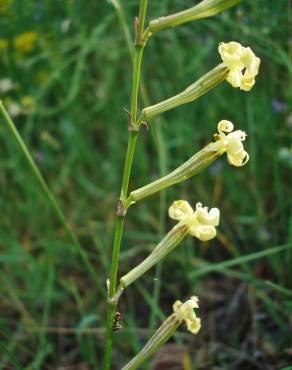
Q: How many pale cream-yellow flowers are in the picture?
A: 4